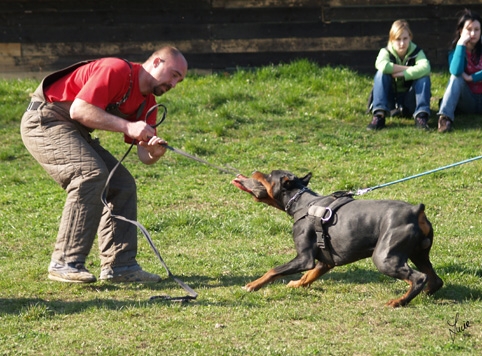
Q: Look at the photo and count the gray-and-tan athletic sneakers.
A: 2